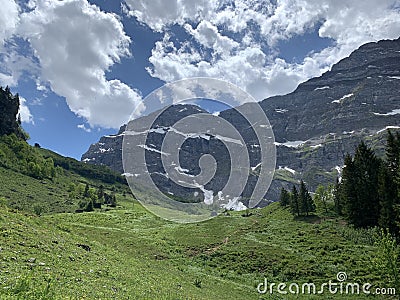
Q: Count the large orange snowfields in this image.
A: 0